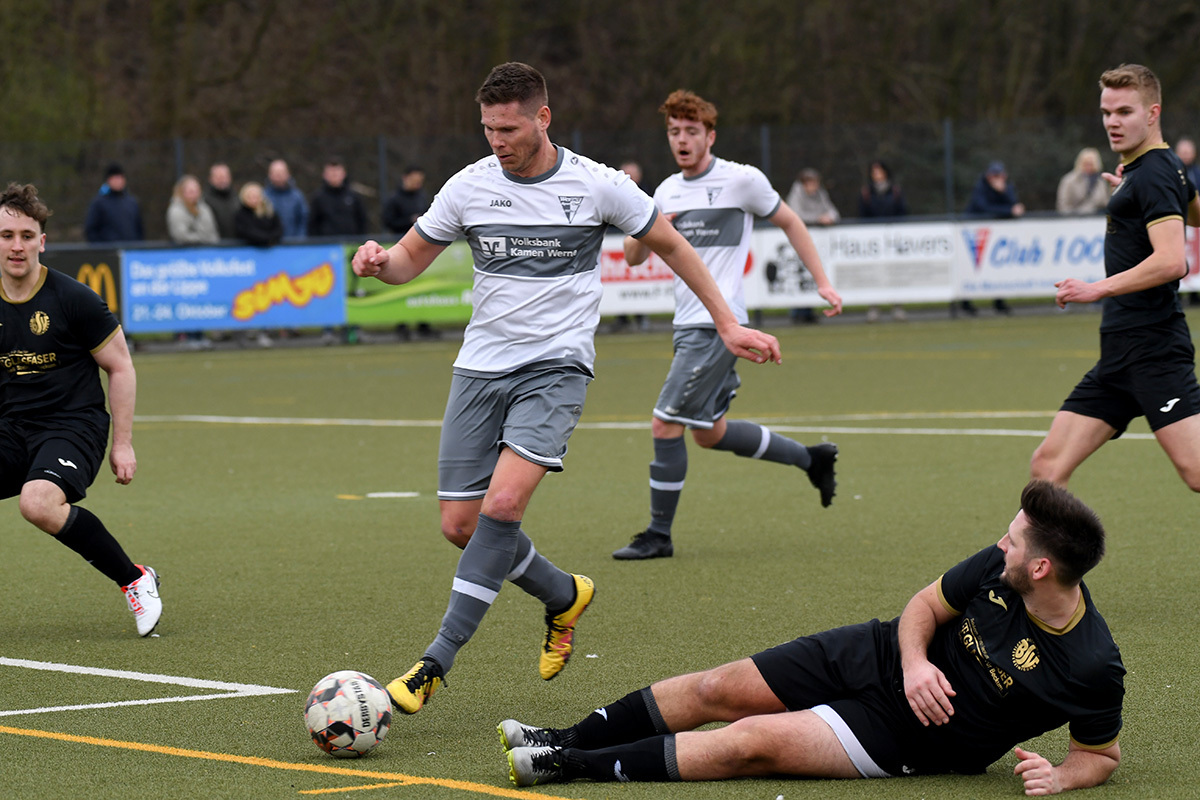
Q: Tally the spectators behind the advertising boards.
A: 13